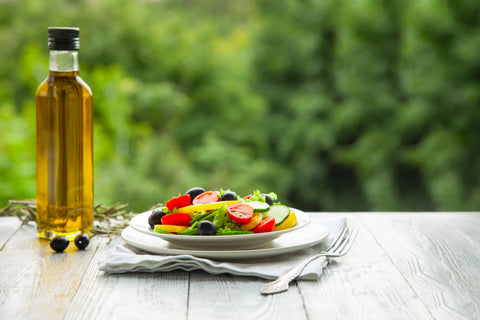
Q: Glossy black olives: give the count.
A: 7